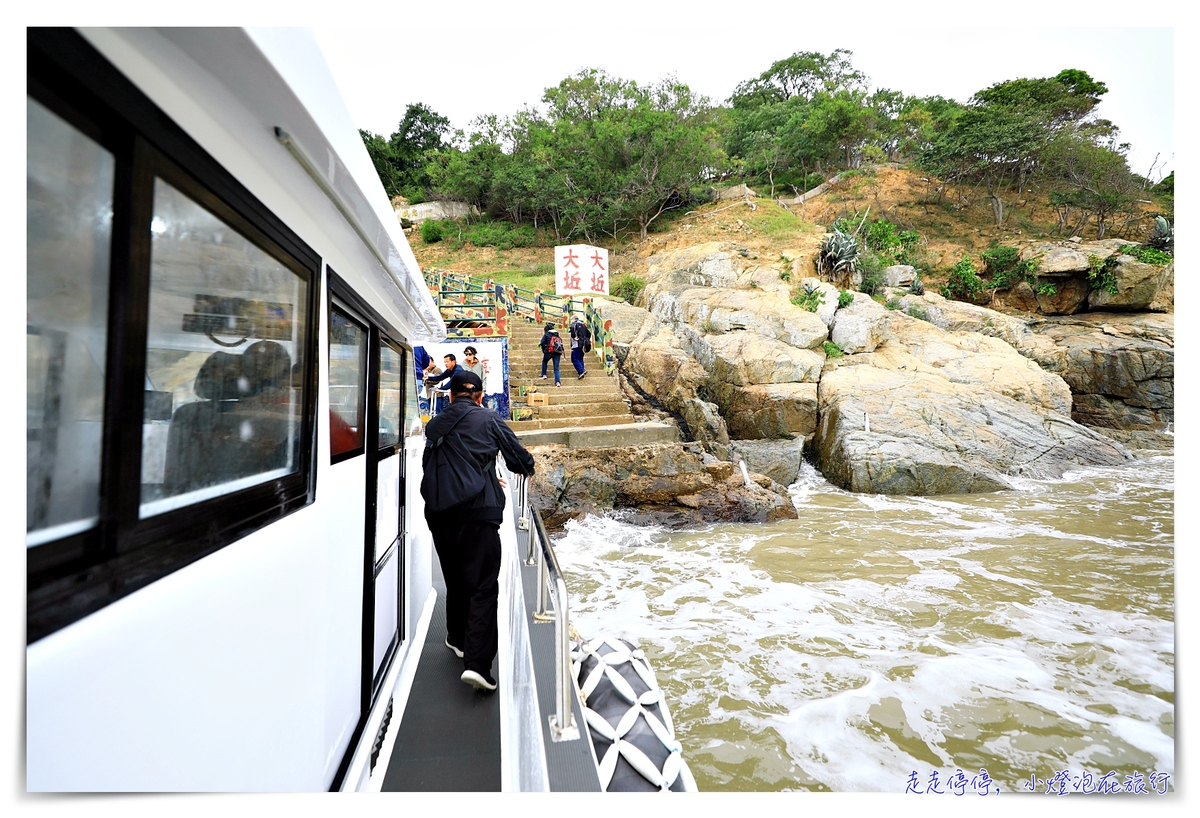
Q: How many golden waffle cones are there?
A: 0